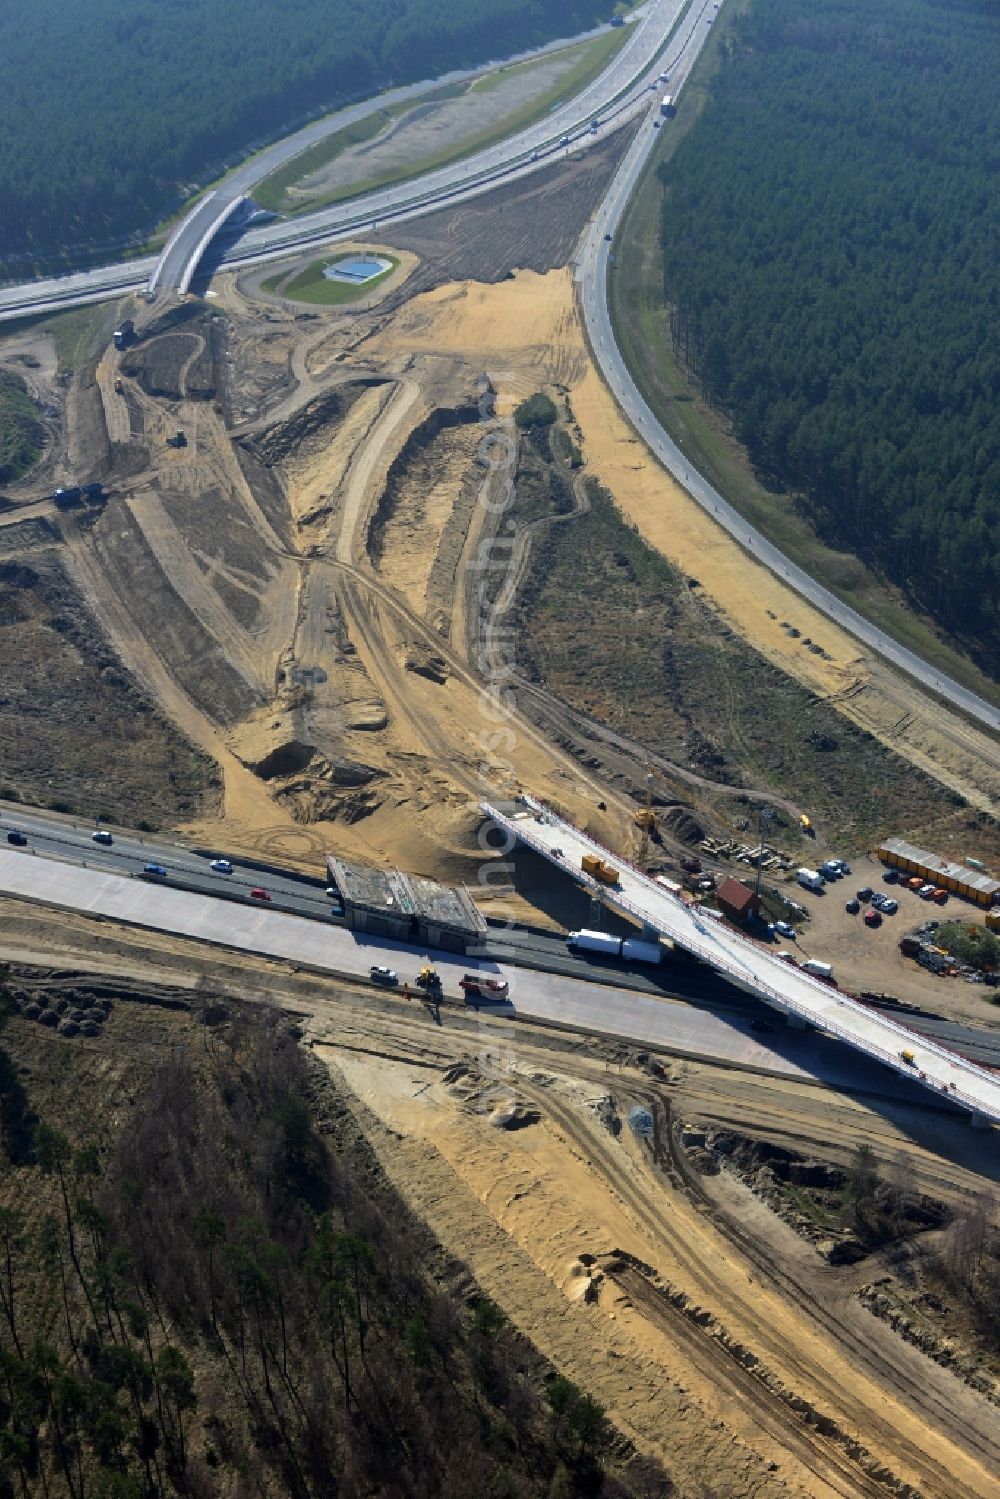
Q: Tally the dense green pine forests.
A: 2